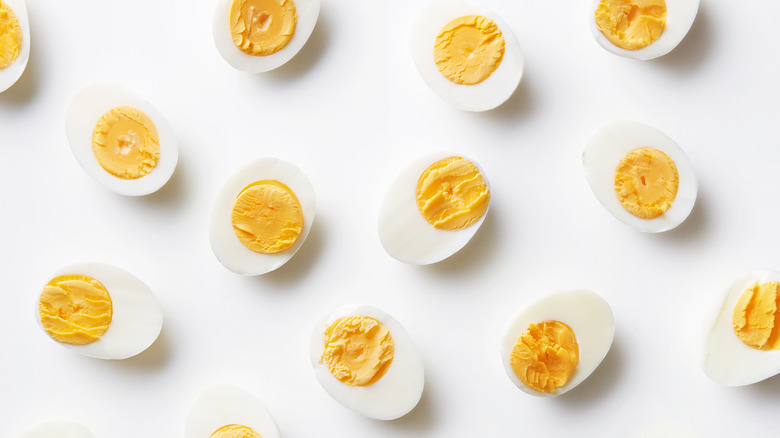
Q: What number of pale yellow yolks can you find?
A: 13